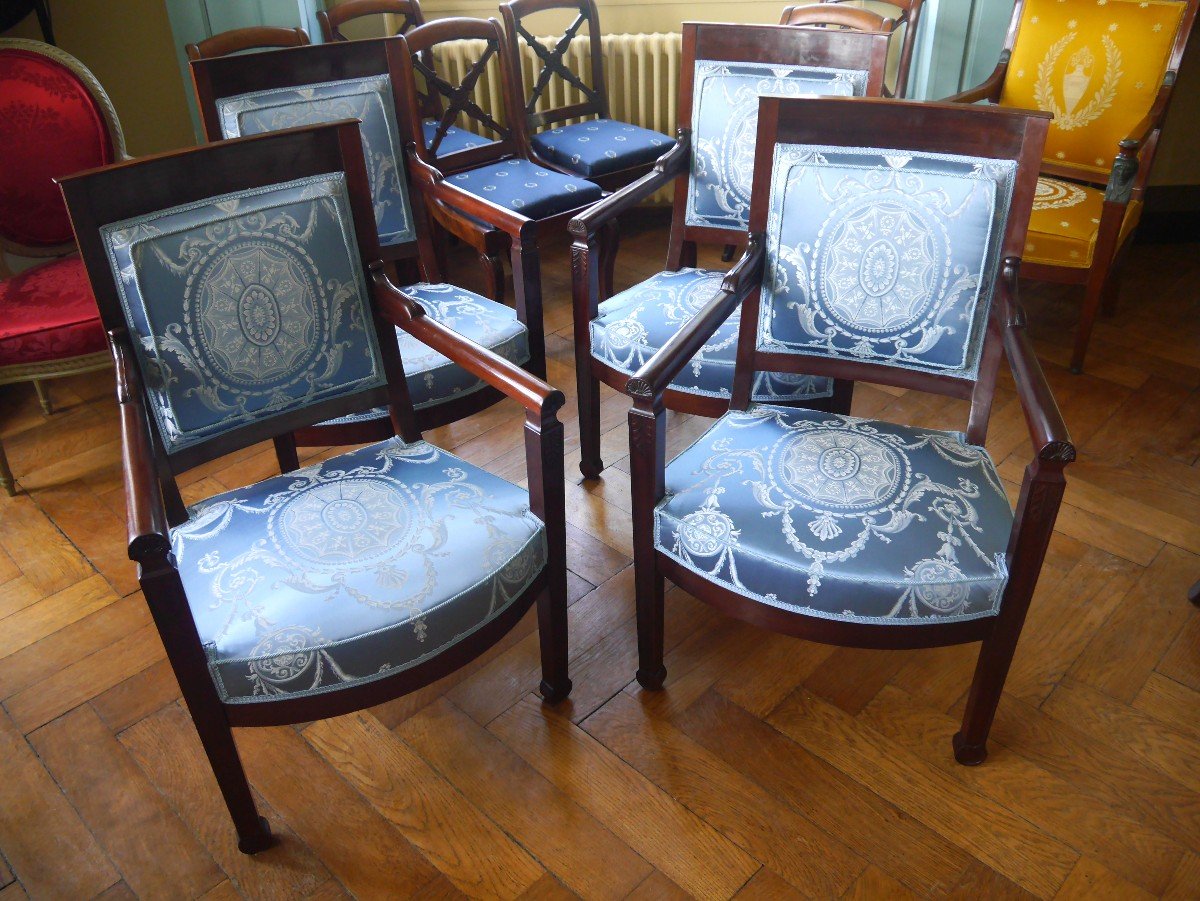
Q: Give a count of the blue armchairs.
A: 4